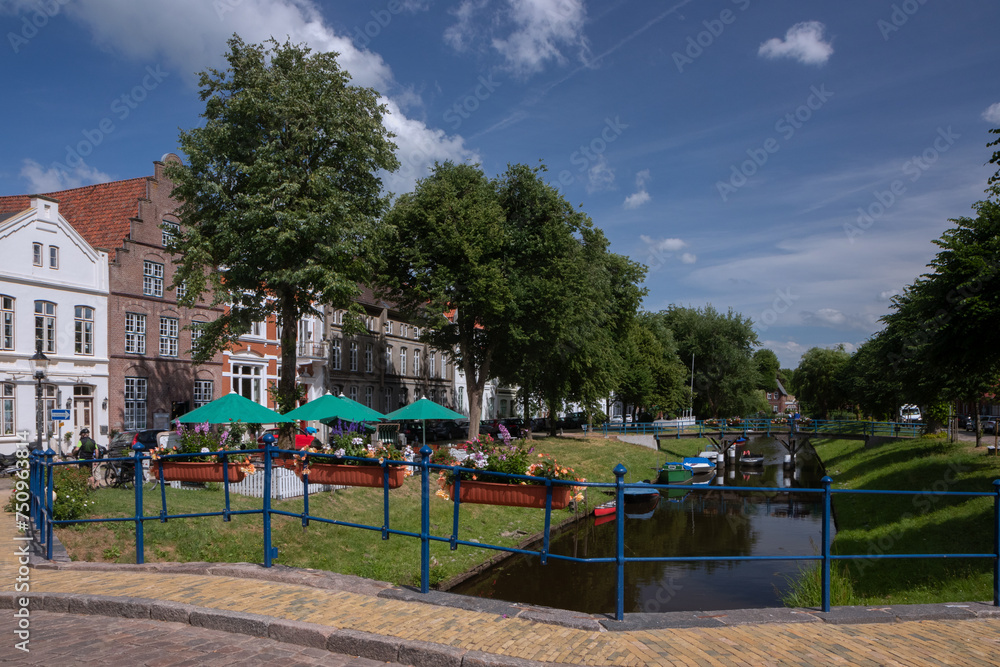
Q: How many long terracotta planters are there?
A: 3